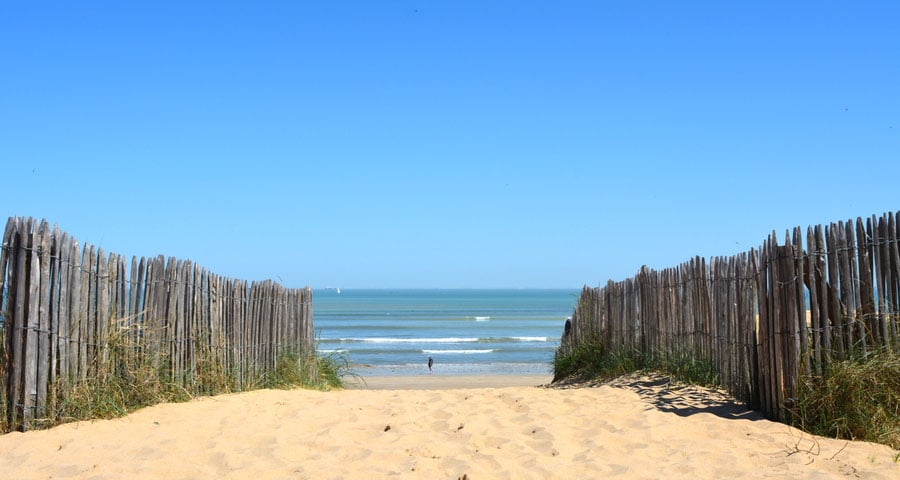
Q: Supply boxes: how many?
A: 0